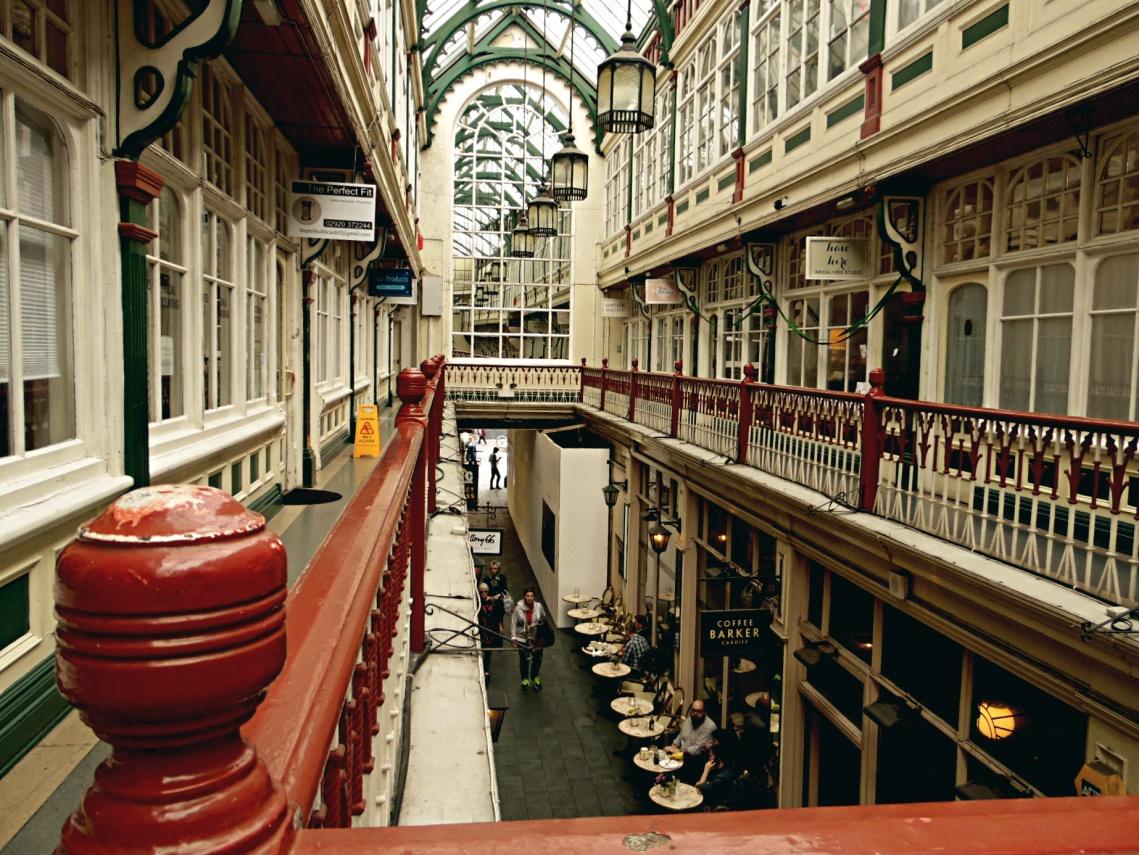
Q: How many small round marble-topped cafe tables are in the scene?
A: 9